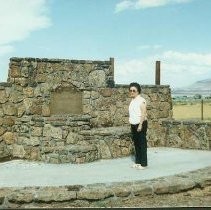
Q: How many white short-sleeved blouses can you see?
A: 1